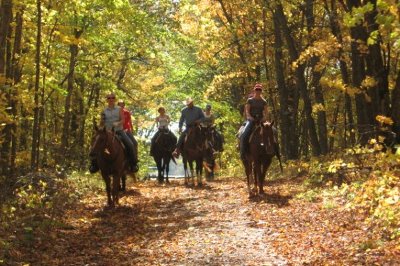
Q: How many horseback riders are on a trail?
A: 6